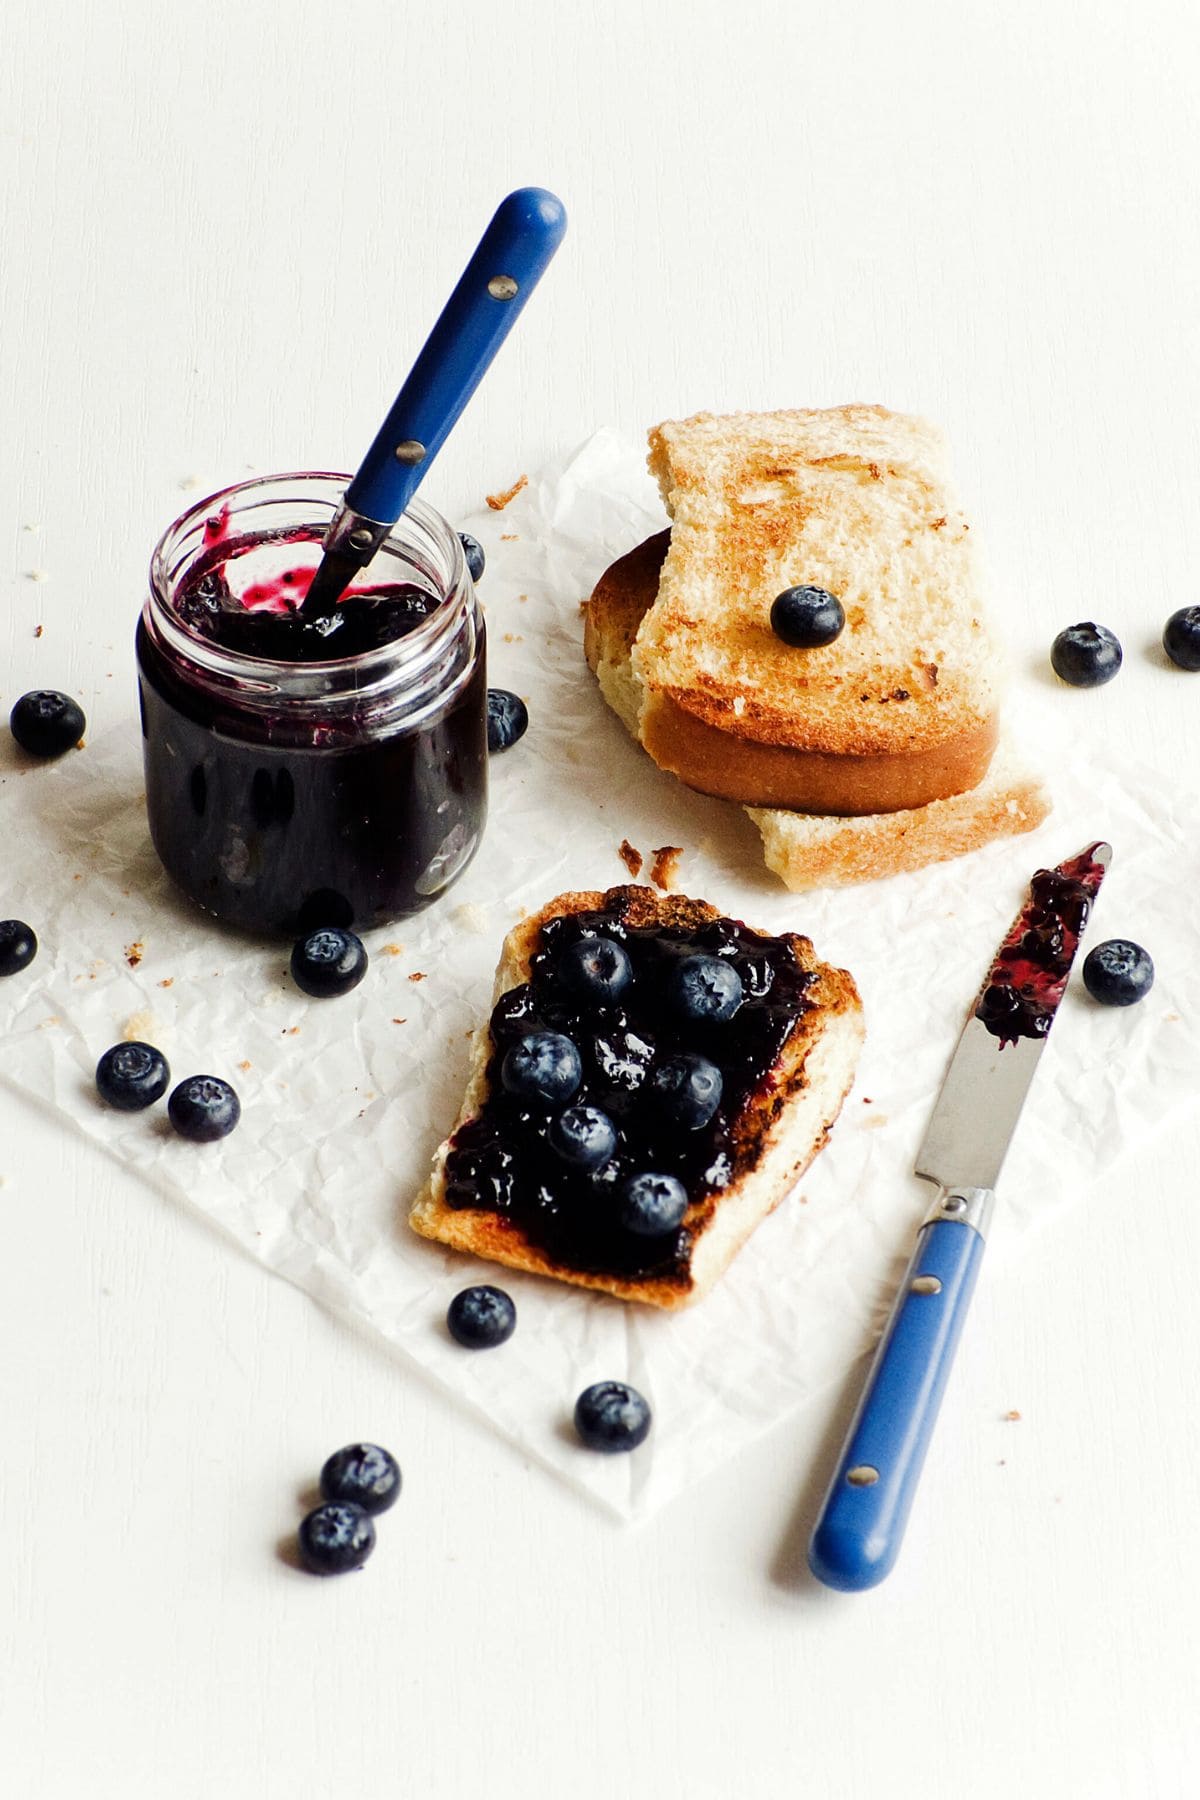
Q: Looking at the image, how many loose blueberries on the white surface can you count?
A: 14